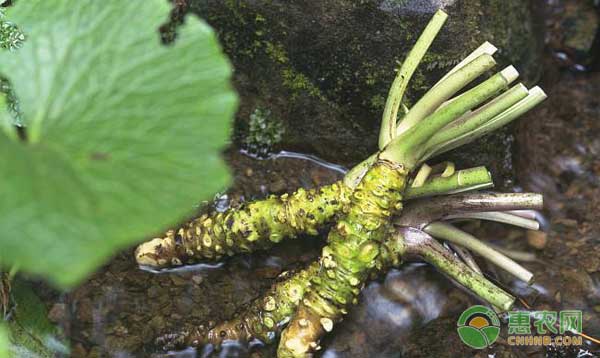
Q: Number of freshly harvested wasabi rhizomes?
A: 3